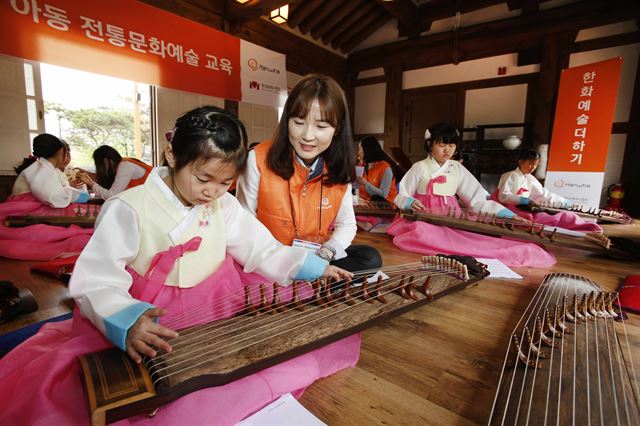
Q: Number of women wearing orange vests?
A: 3